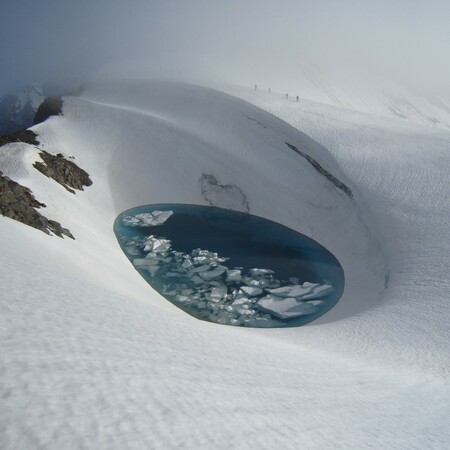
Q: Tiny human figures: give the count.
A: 4